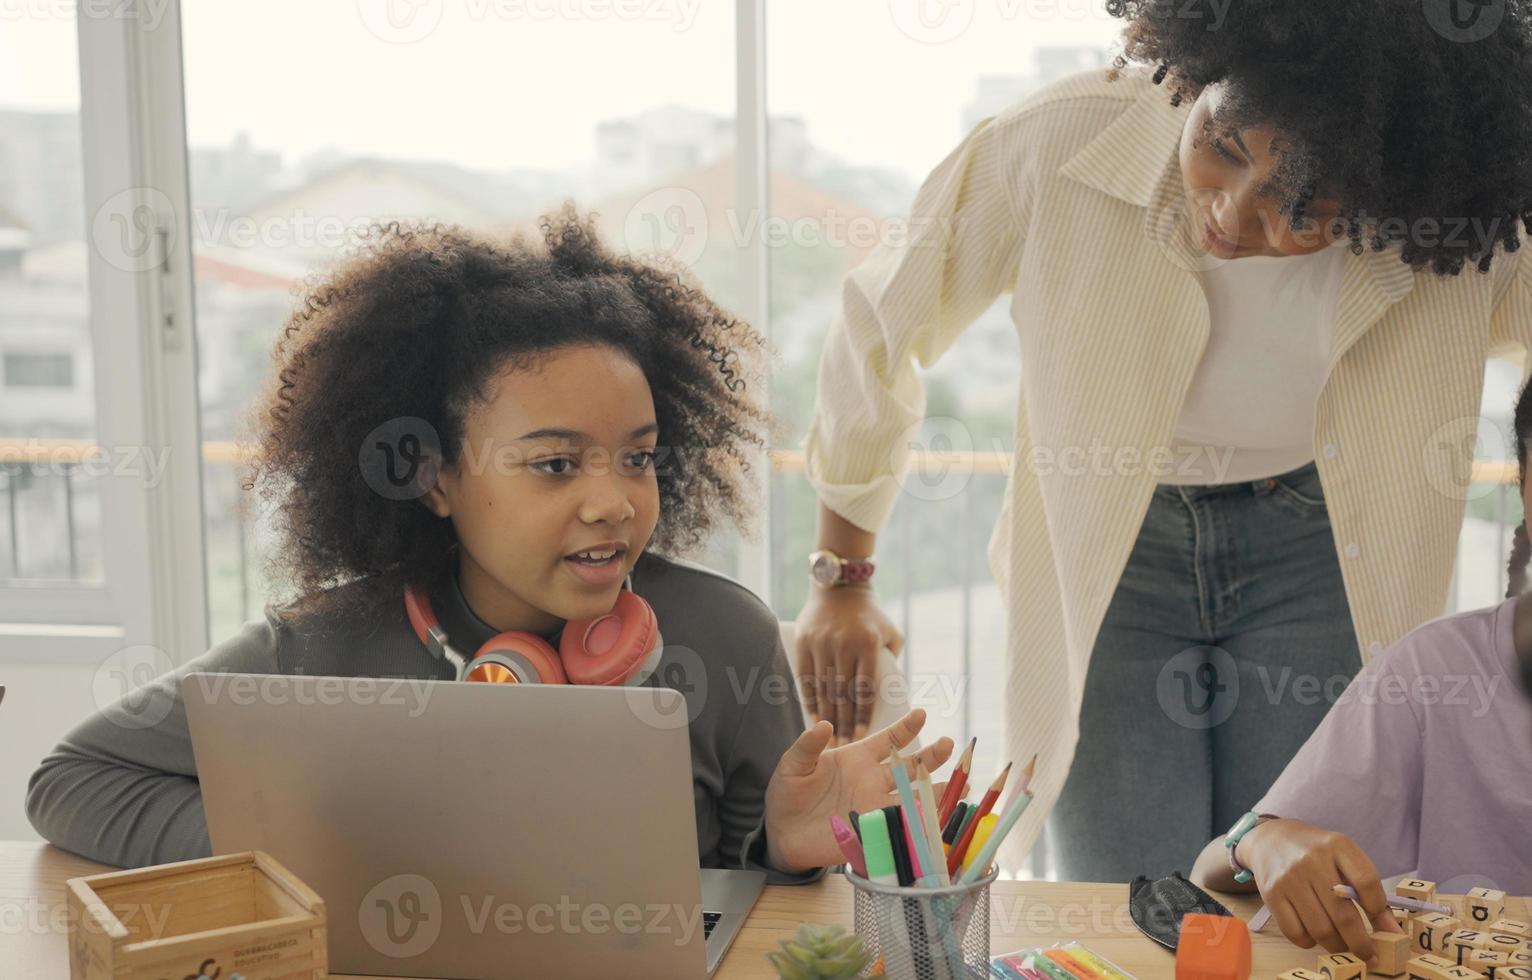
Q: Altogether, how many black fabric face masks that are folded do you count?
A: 1